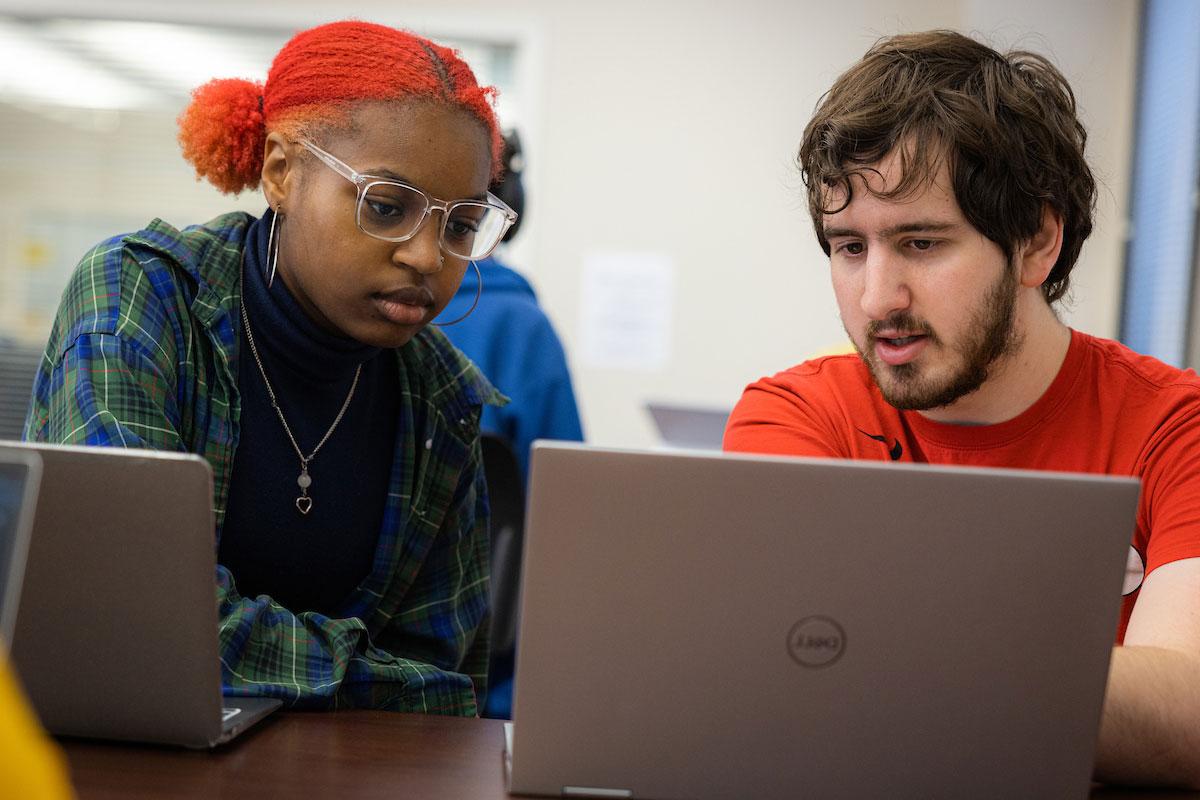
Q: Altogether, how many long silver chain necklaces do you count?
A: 1